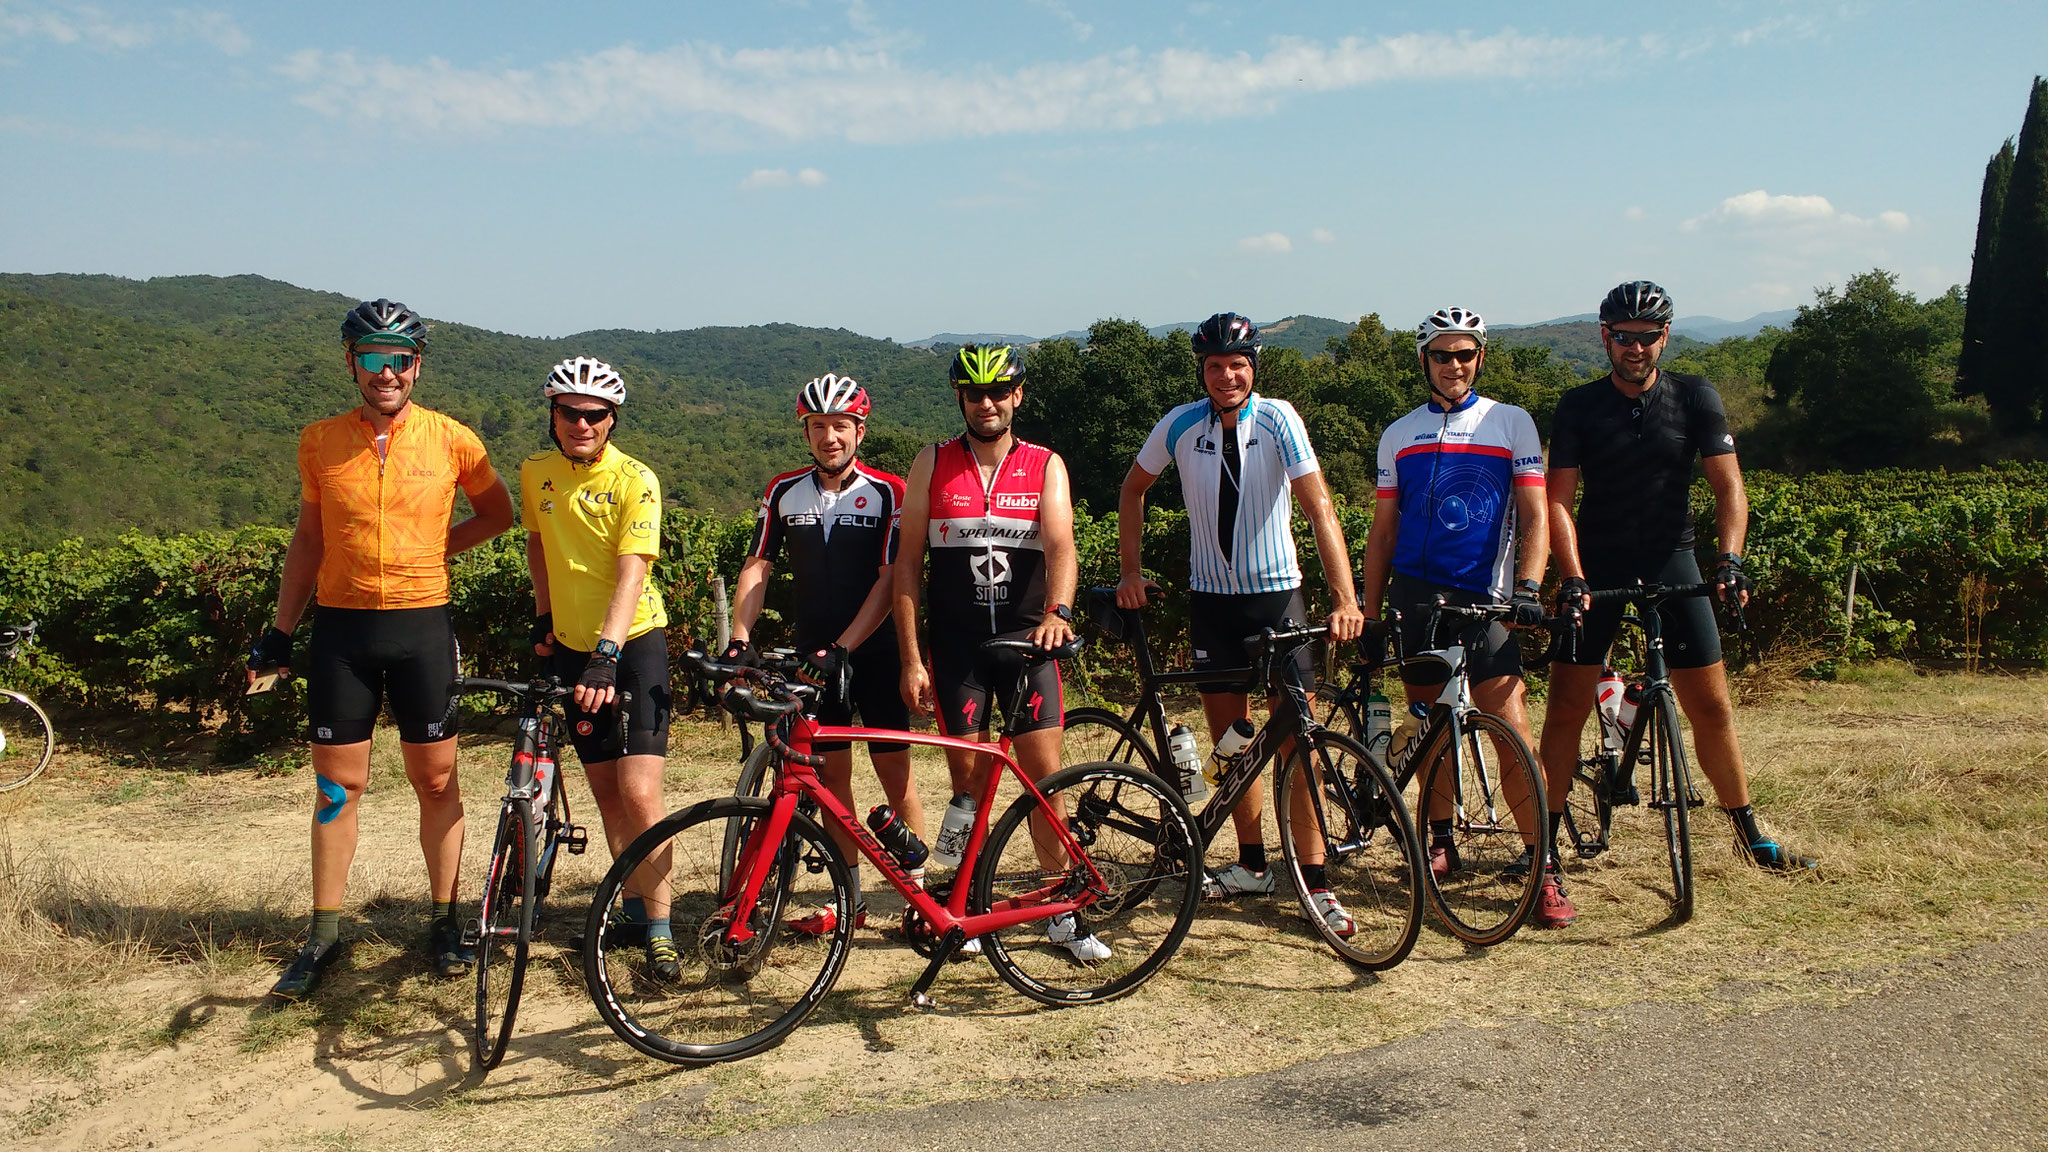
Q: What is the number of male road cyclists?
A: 7